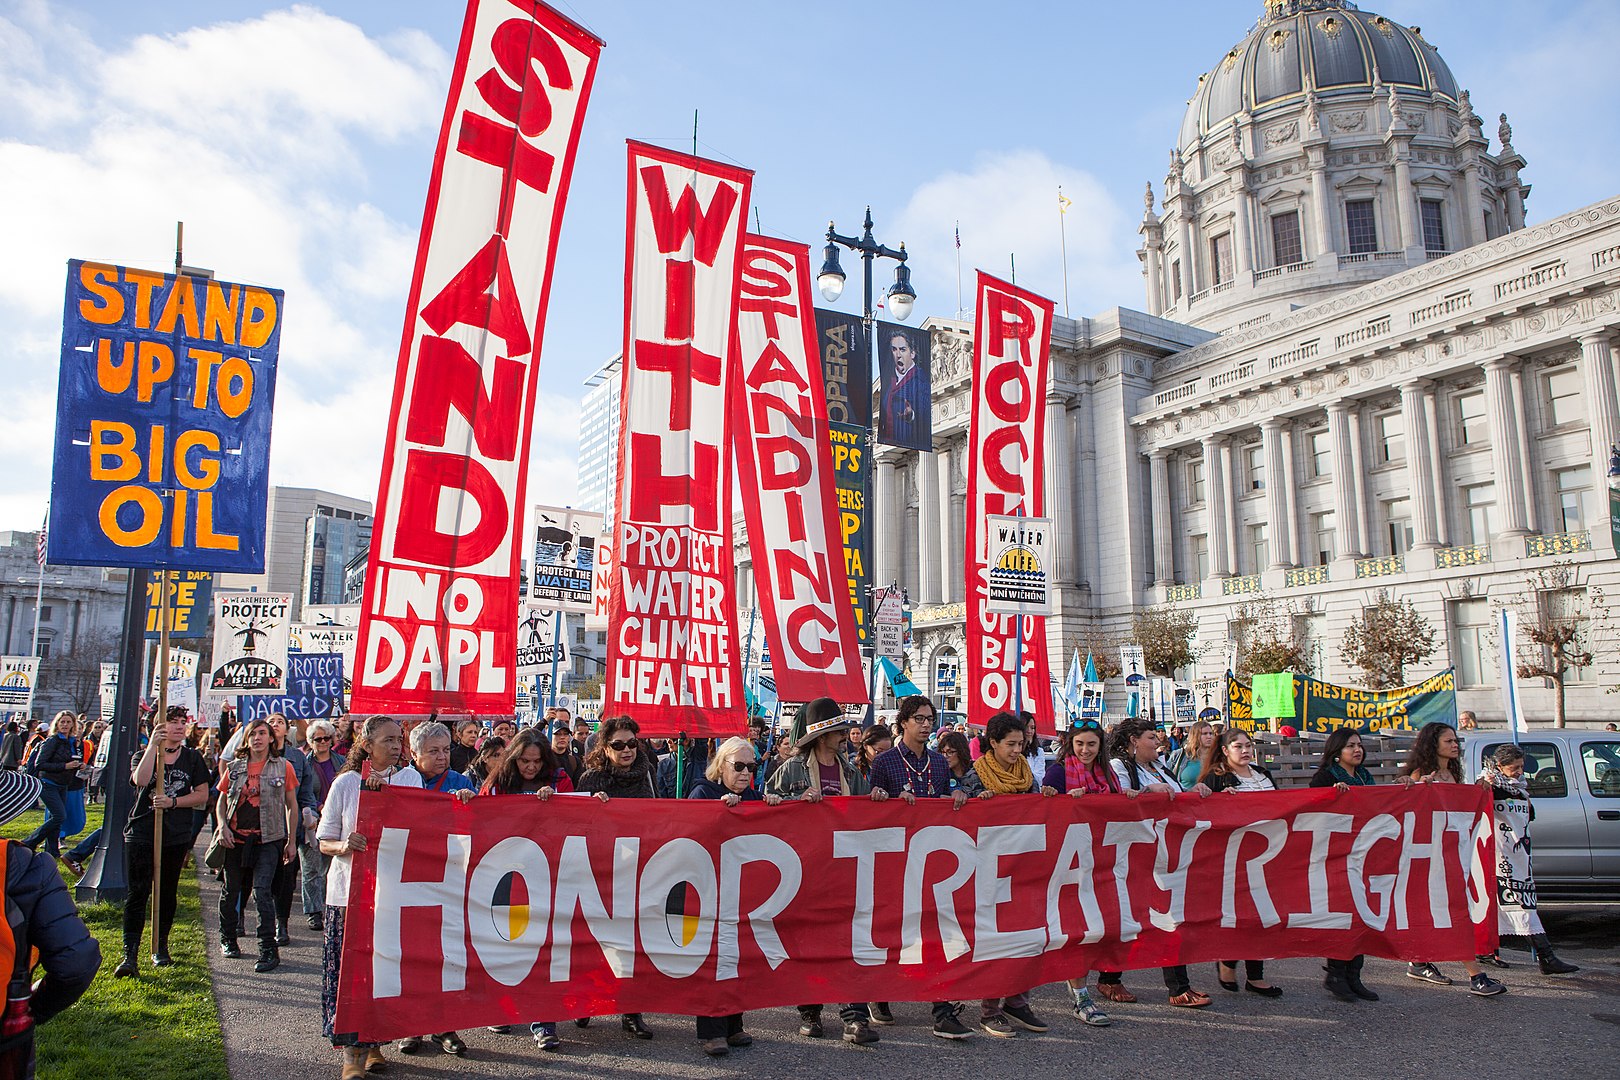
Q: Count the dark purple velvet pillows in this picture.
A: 0